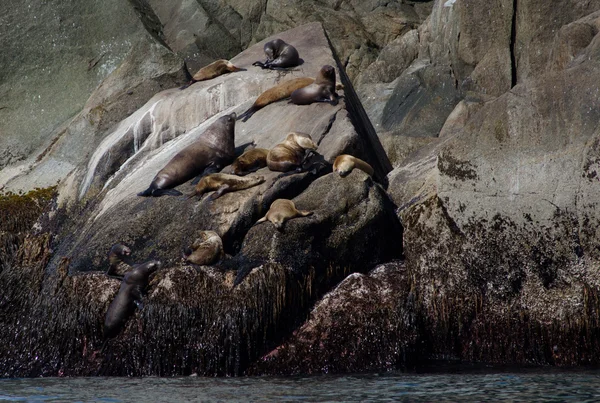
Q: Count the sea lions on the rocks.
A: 13